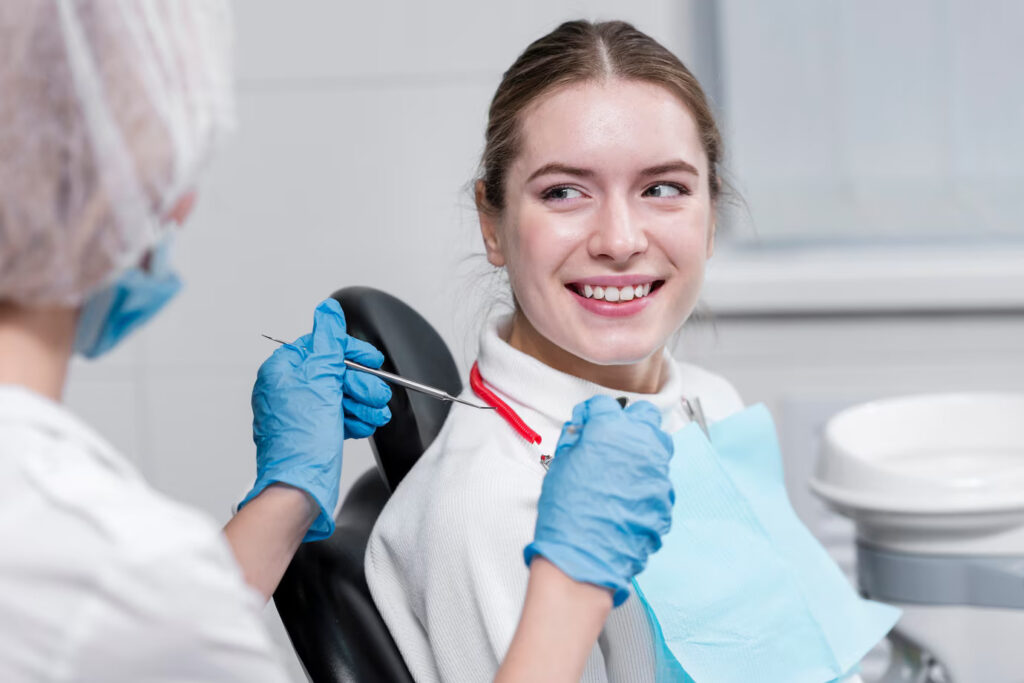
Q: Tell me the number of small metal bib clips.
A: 2